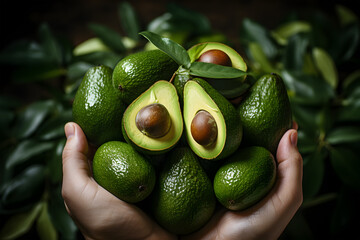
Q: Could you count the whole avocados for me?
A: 6